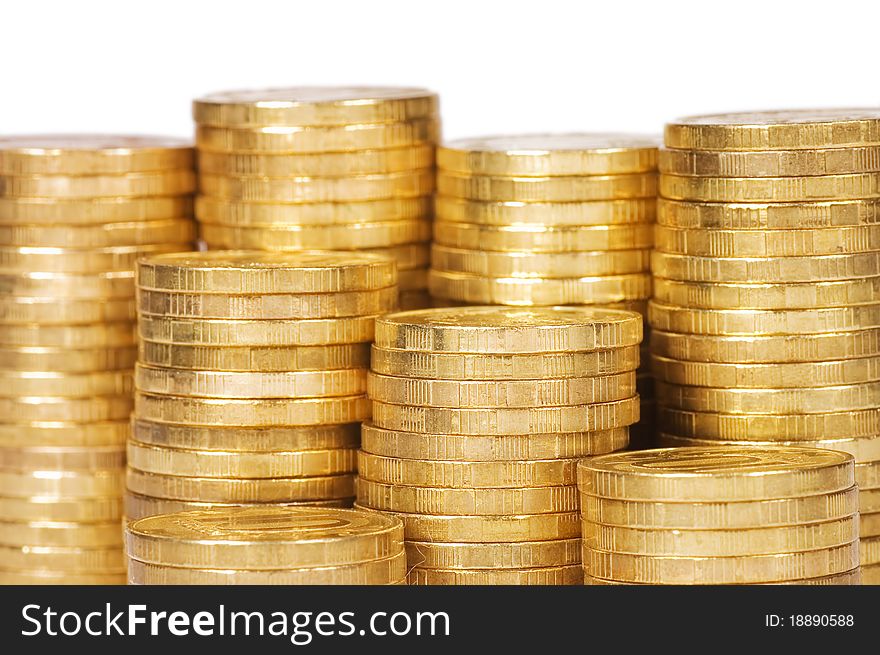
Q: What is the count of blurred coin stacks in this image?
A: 3